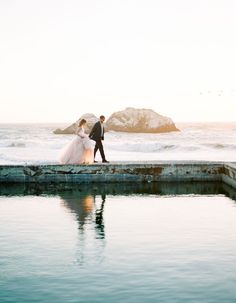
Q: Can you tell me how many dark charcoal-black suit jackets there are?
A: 1